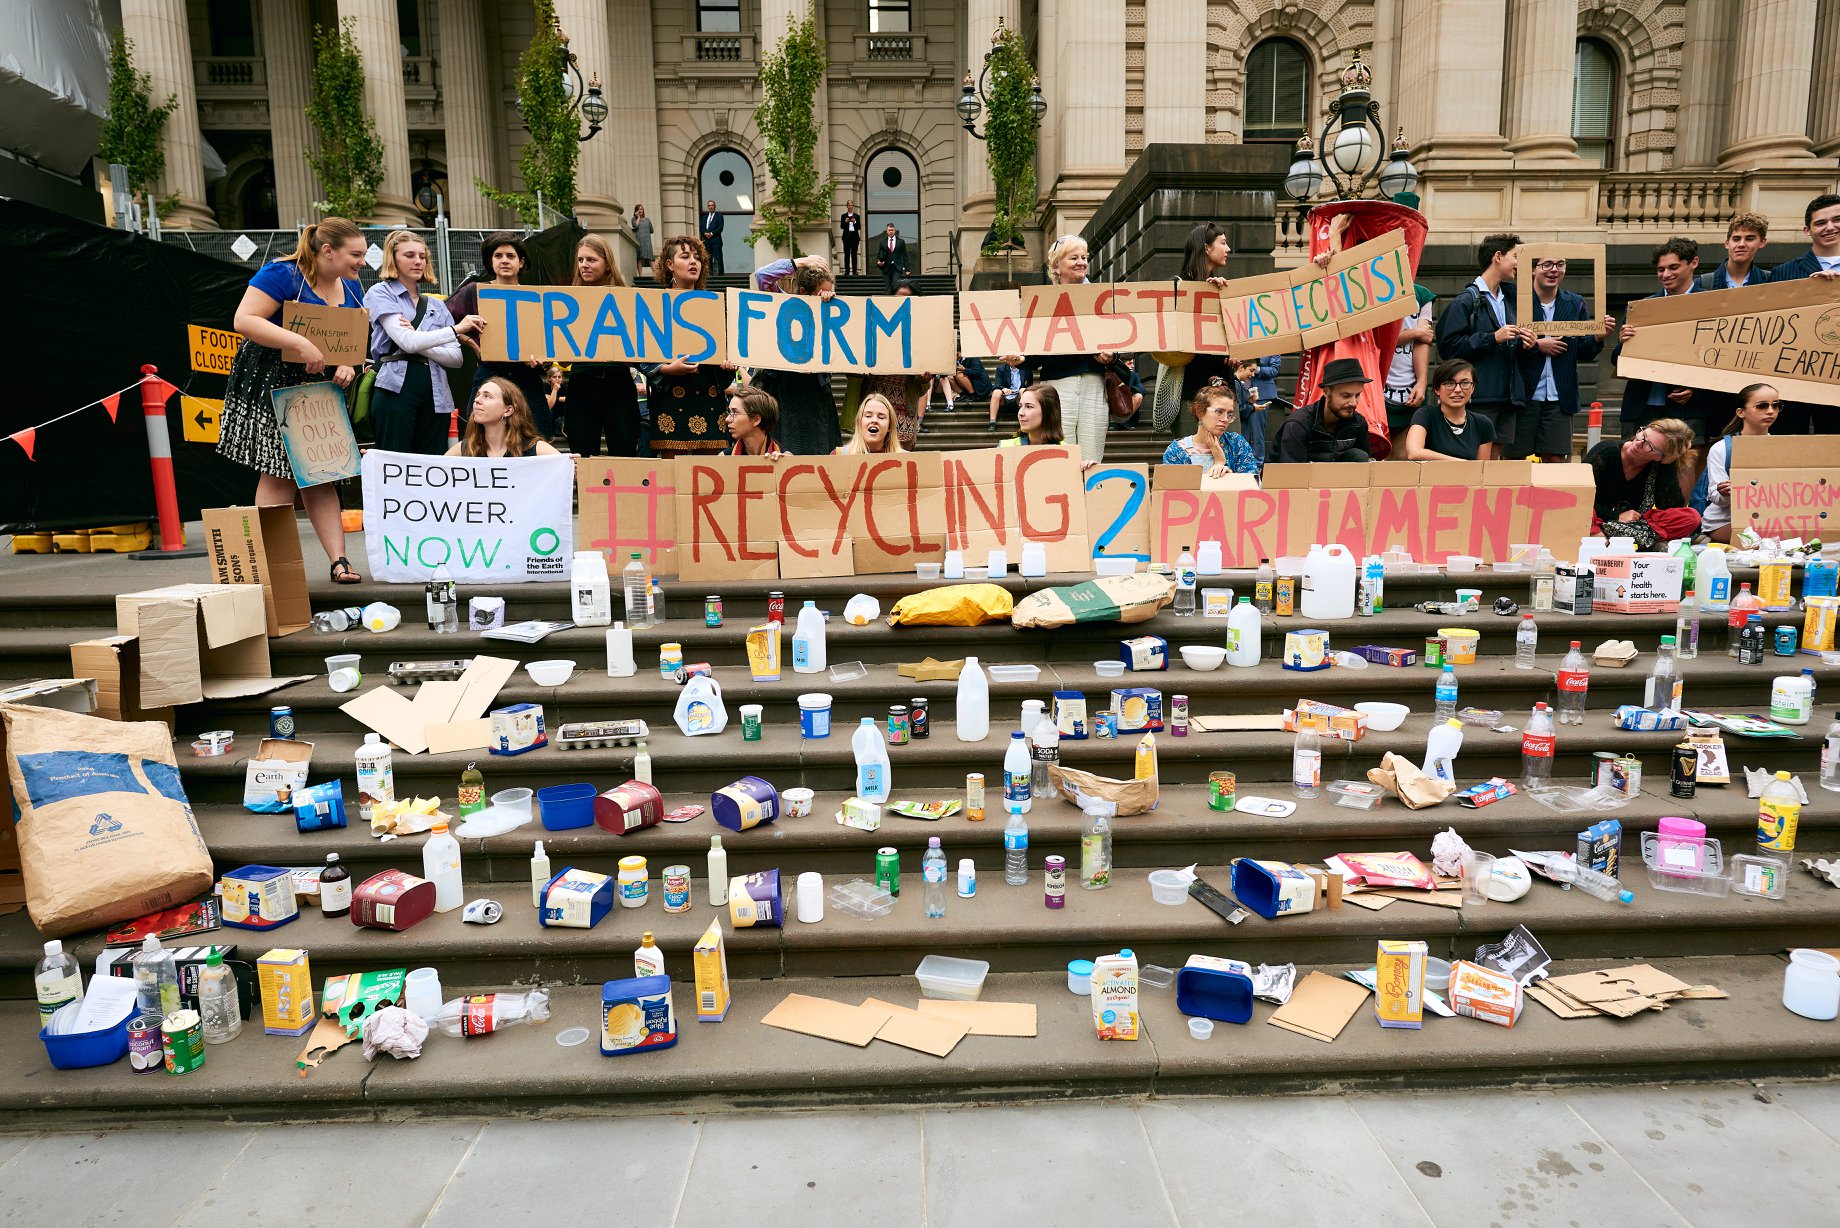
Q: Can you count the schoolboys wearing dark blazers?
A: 5